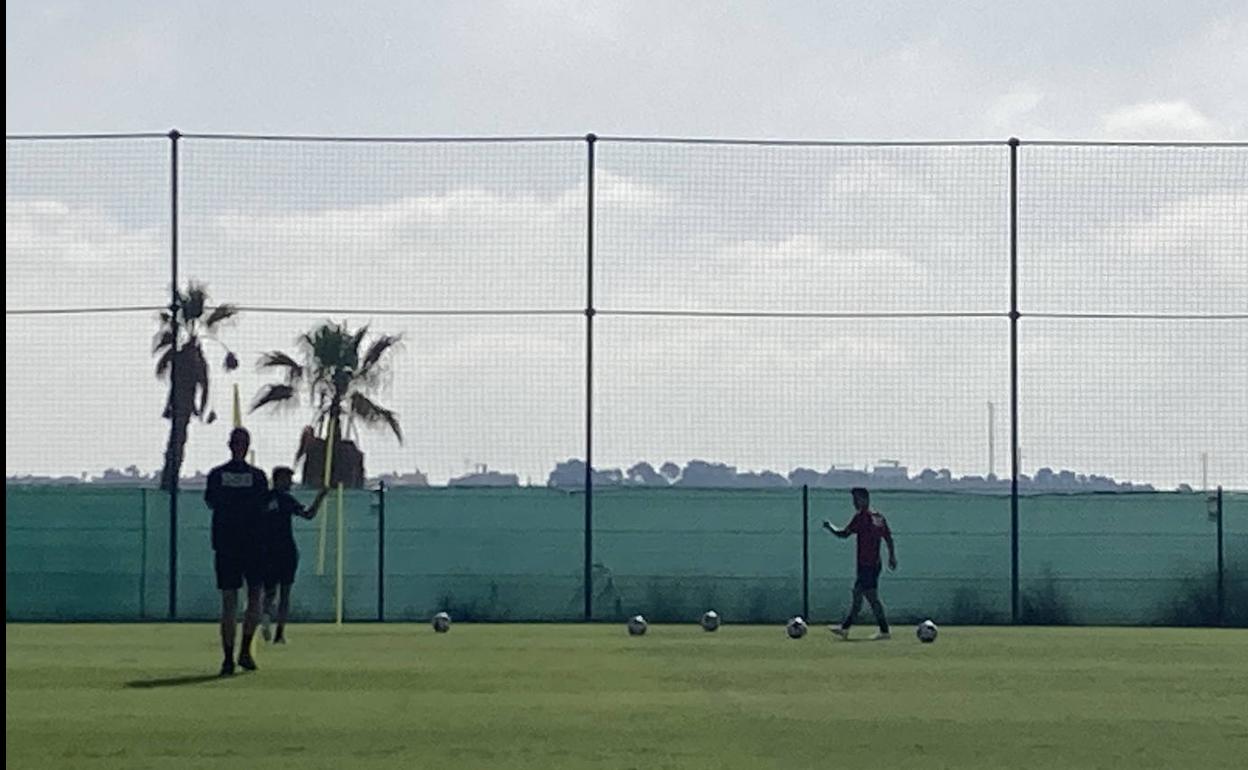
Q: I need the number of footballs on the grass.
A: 5